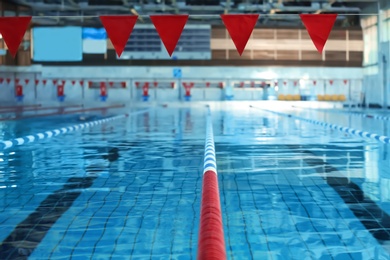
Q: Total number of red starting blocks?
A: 5